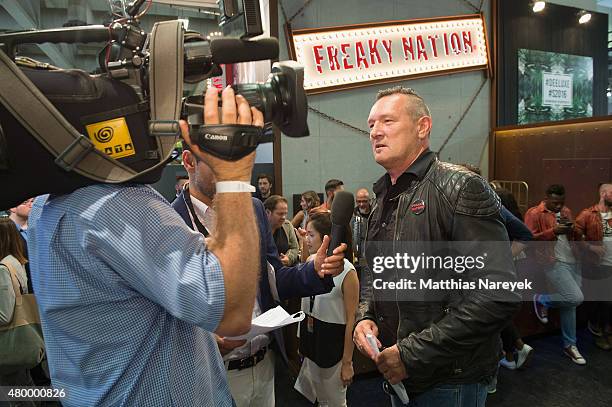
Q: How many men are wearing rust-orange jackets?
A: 2